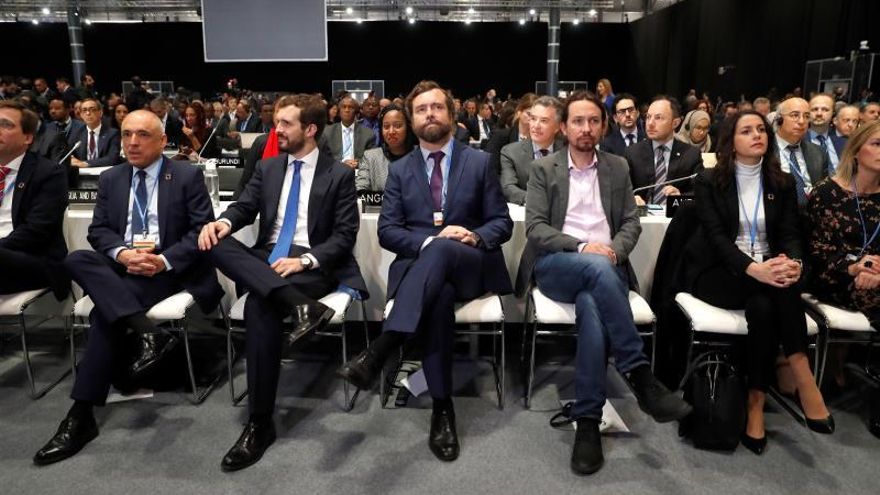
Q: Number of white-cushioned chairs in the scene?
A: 7